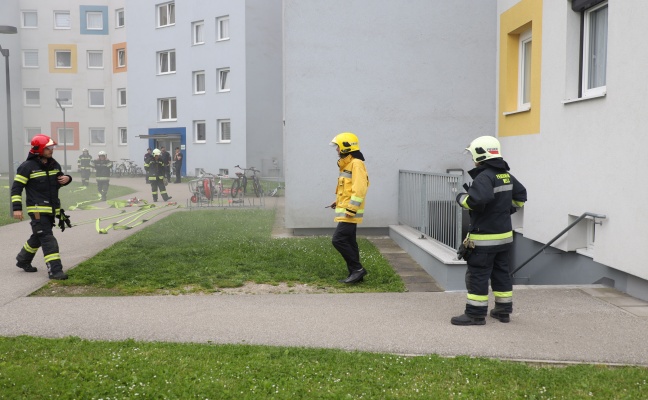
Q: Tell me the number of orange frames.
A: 1